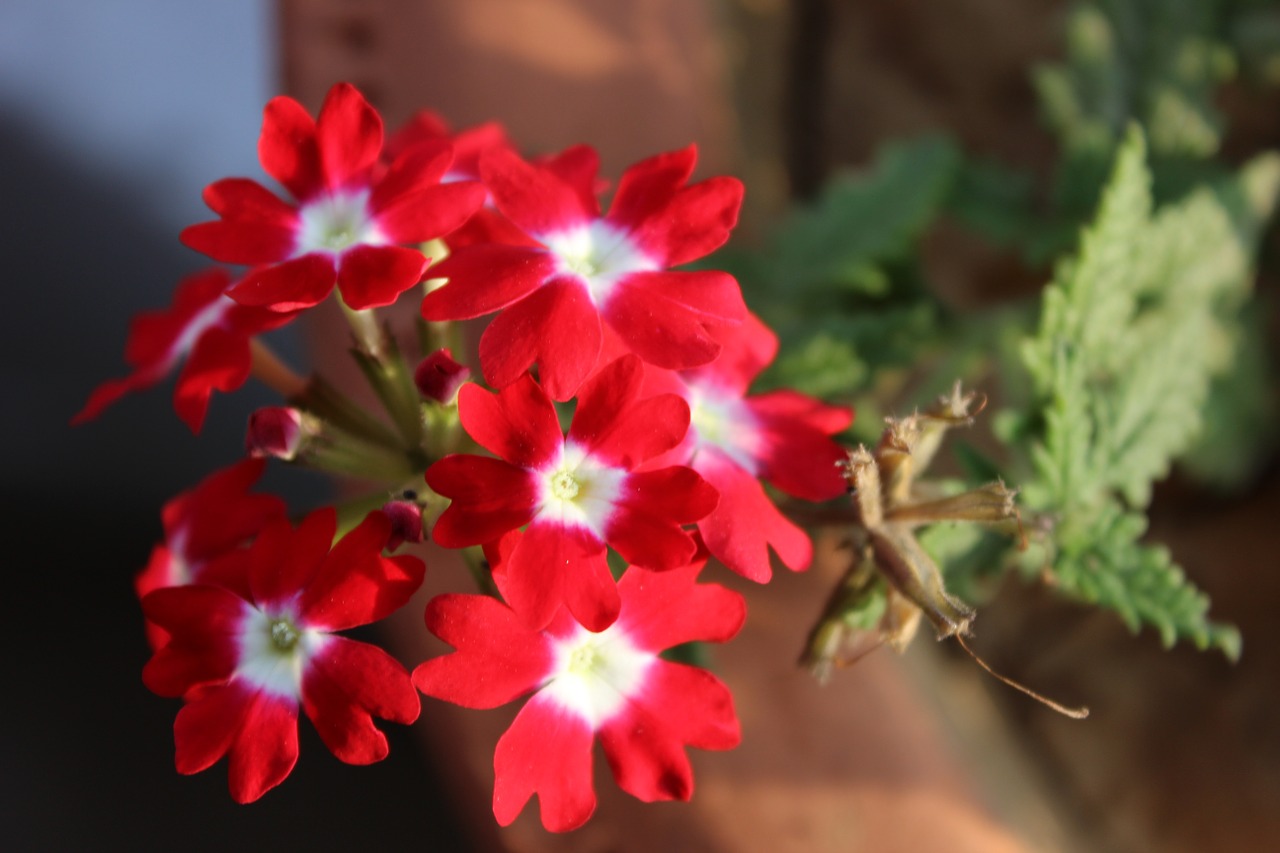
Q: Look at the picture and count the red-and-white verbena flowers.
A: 9